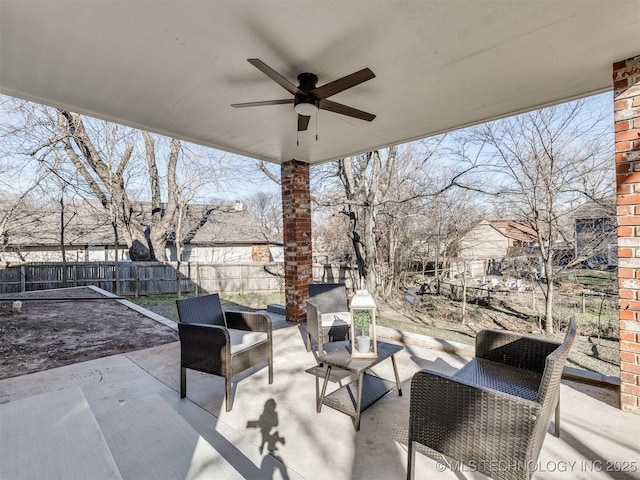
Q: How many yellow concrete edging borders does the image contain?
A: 0